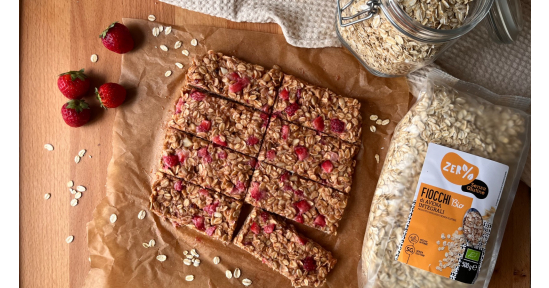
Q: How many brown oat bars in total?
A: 8